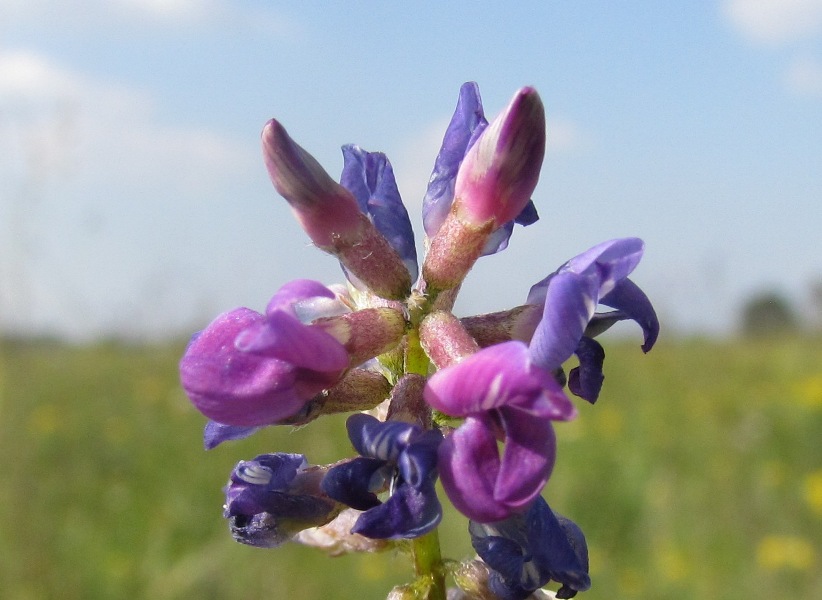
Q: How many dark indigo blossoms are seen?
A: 3